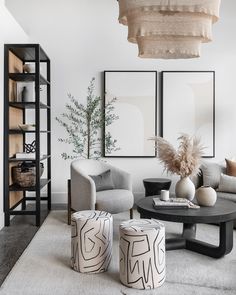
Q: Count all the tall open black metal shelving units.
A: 1